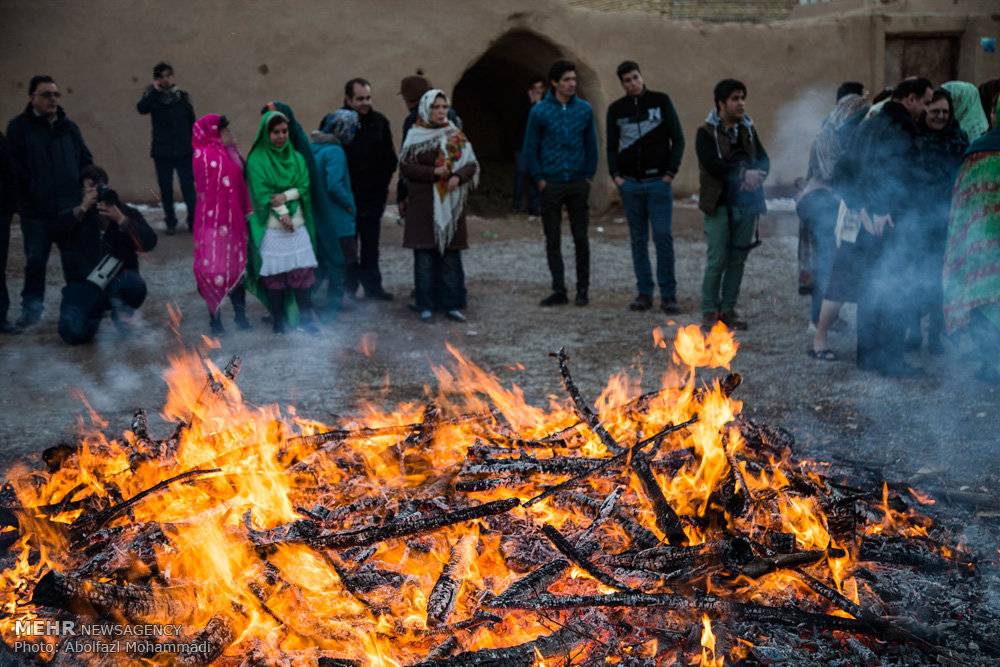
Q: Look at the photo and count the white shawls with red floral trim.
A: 1